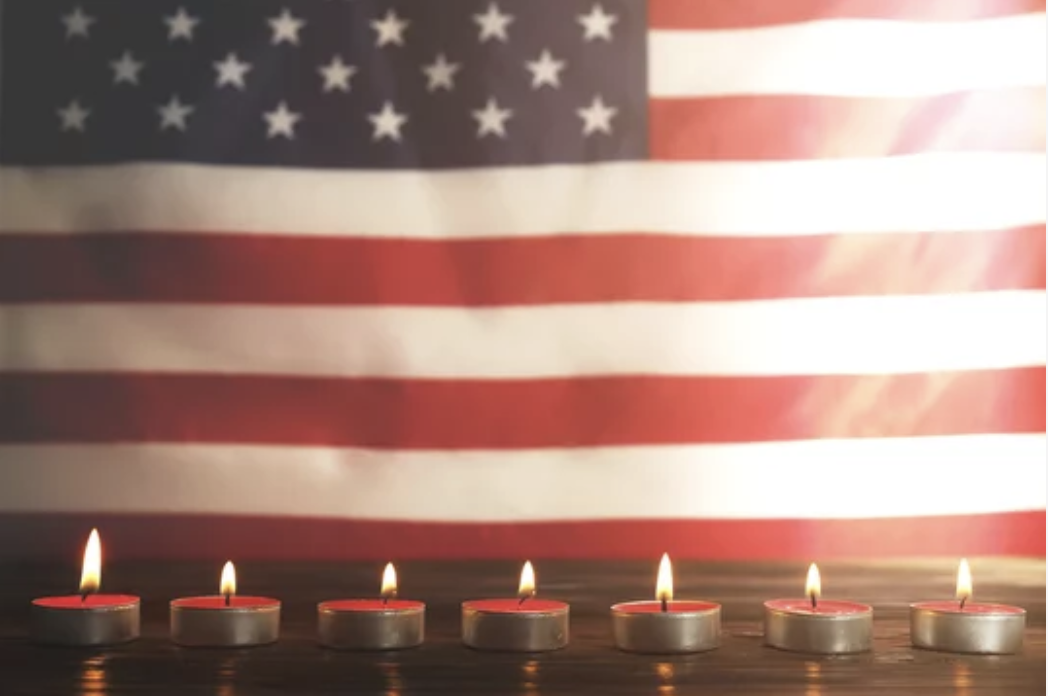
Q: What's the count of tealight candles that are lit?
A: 7